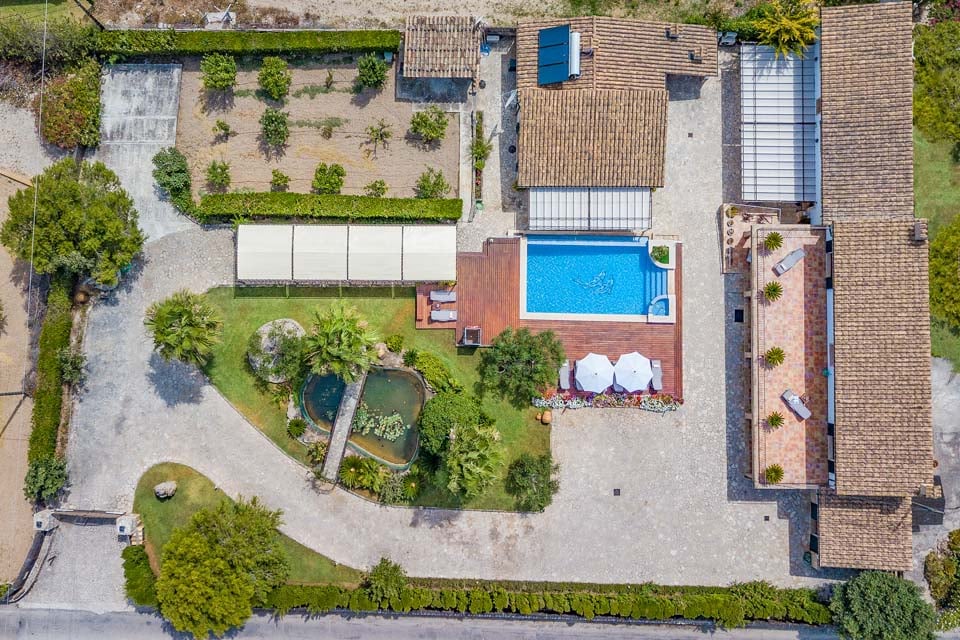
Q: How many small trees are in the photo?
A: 12